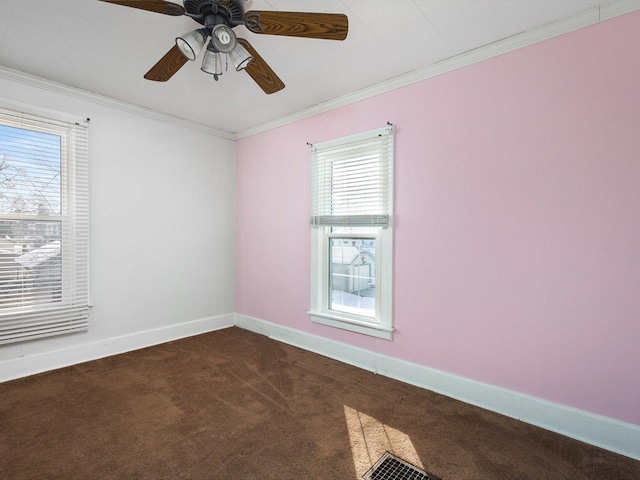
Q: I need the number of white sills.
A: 2